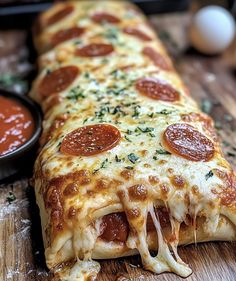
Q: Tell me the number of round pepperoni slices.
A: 10